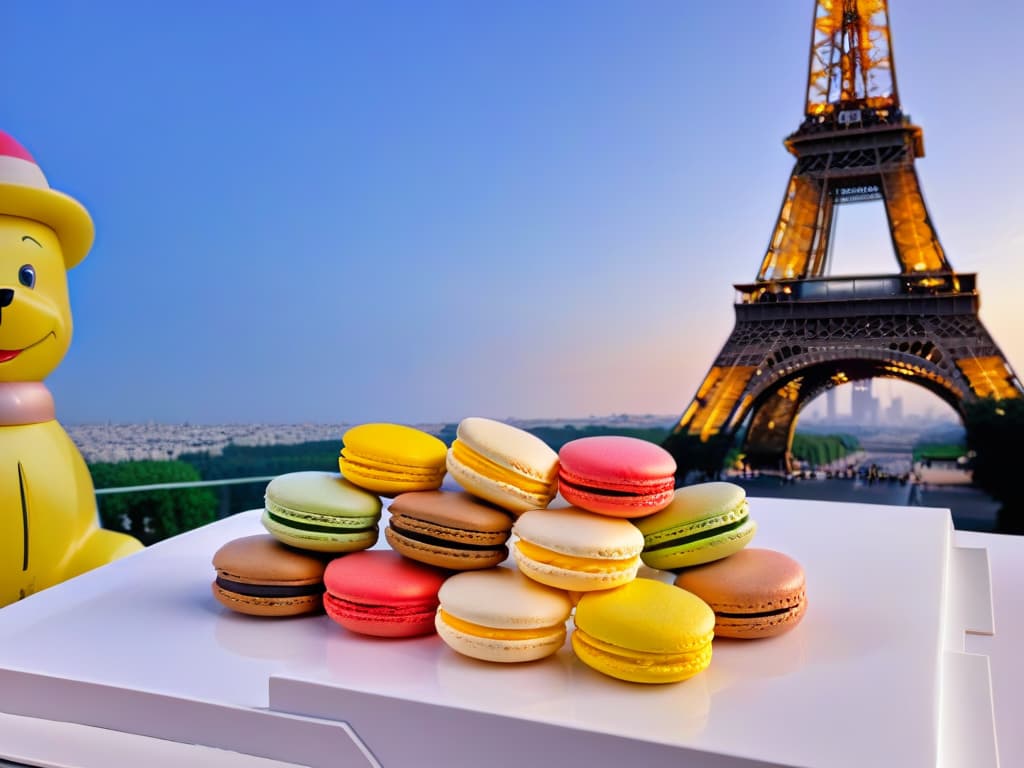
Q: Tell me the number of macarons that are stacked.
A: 12